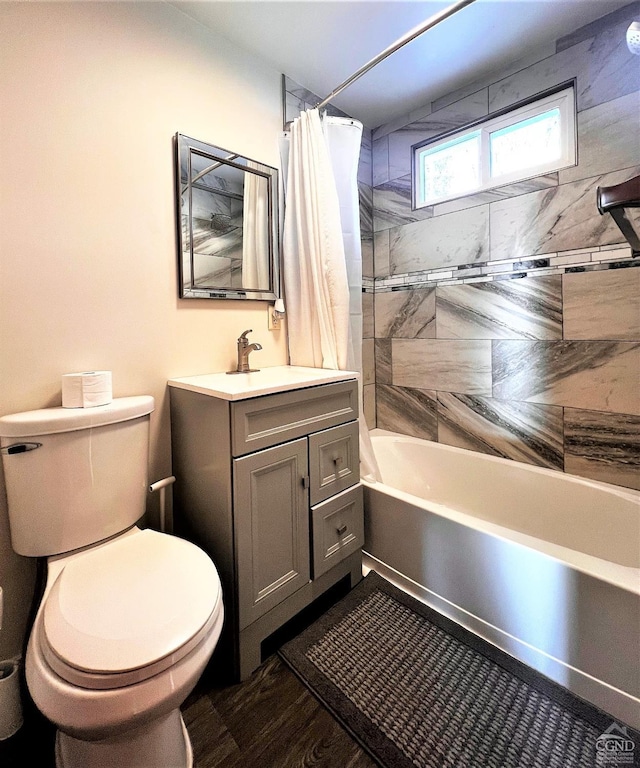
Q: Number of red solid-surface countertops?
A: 0